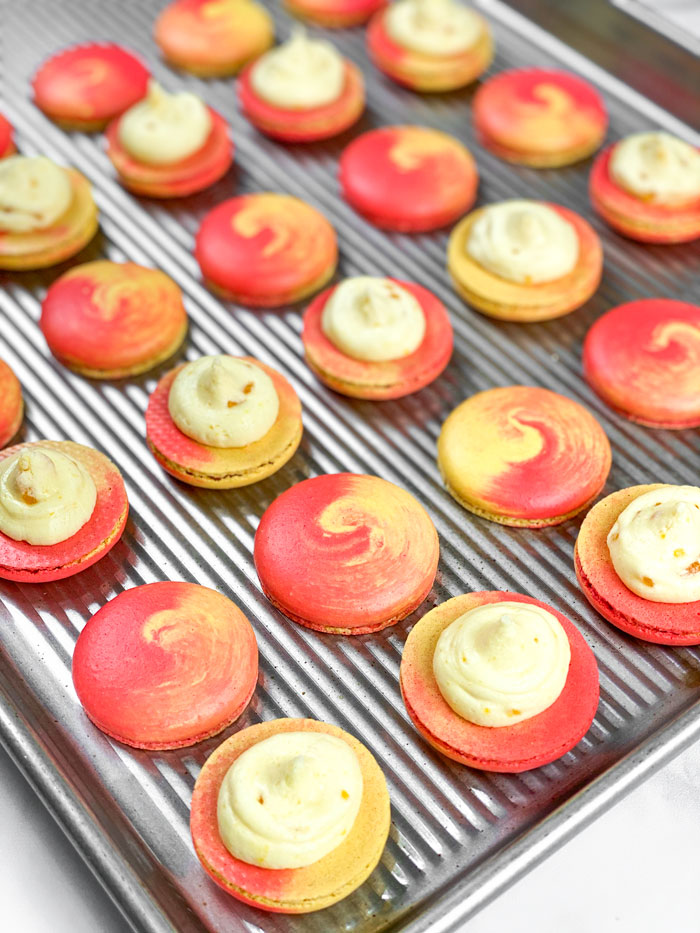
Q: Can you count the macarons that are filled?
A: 12